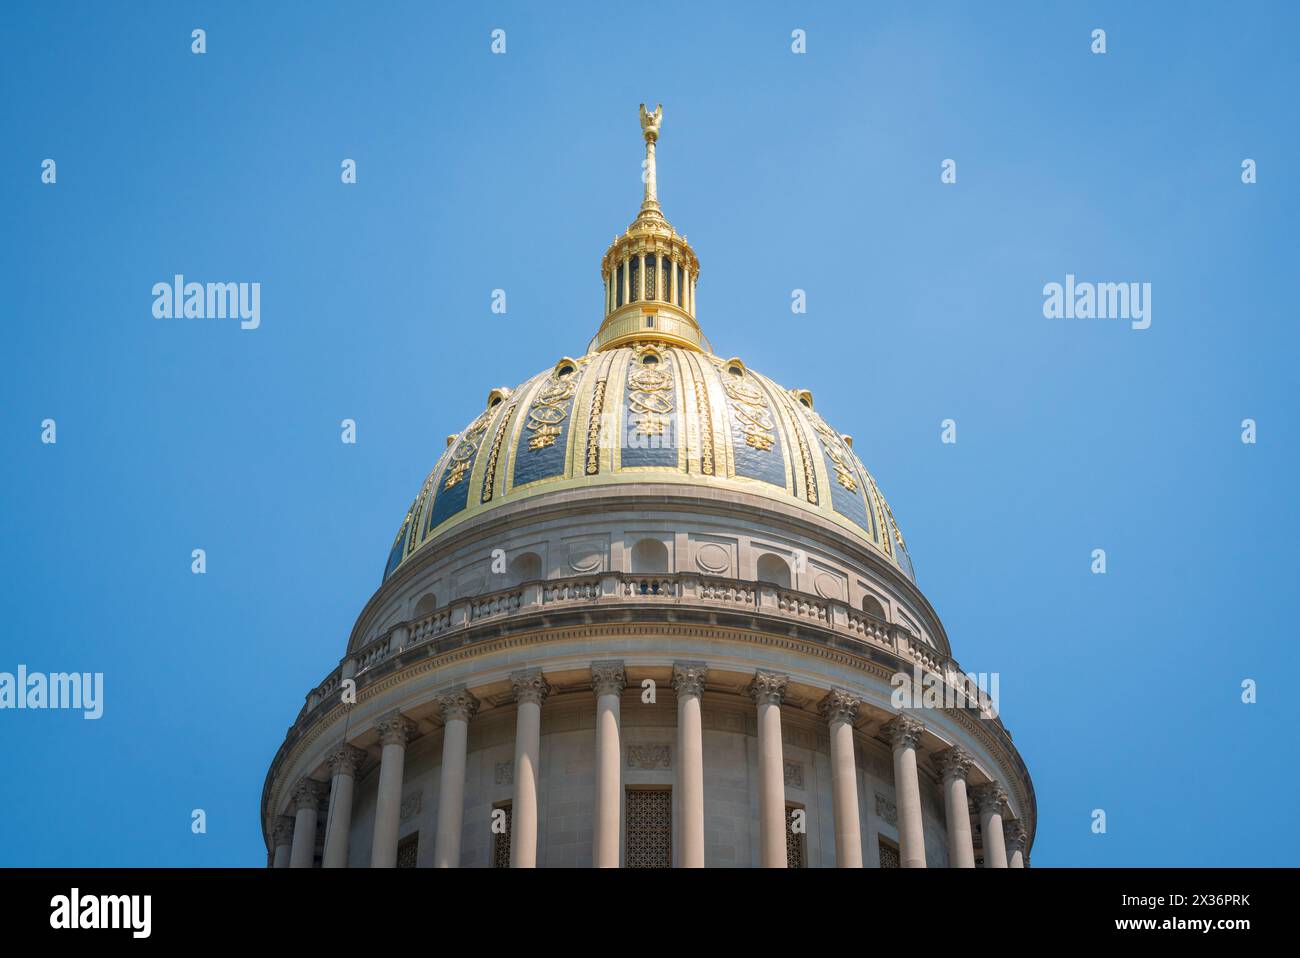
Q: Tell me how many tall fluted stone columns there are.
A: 14